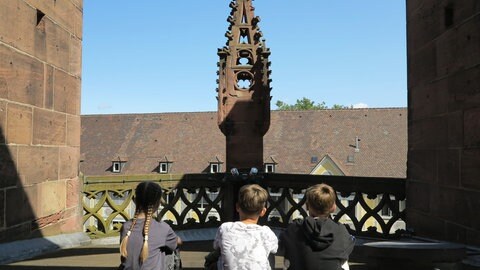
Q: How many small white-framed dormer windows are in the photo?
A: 4